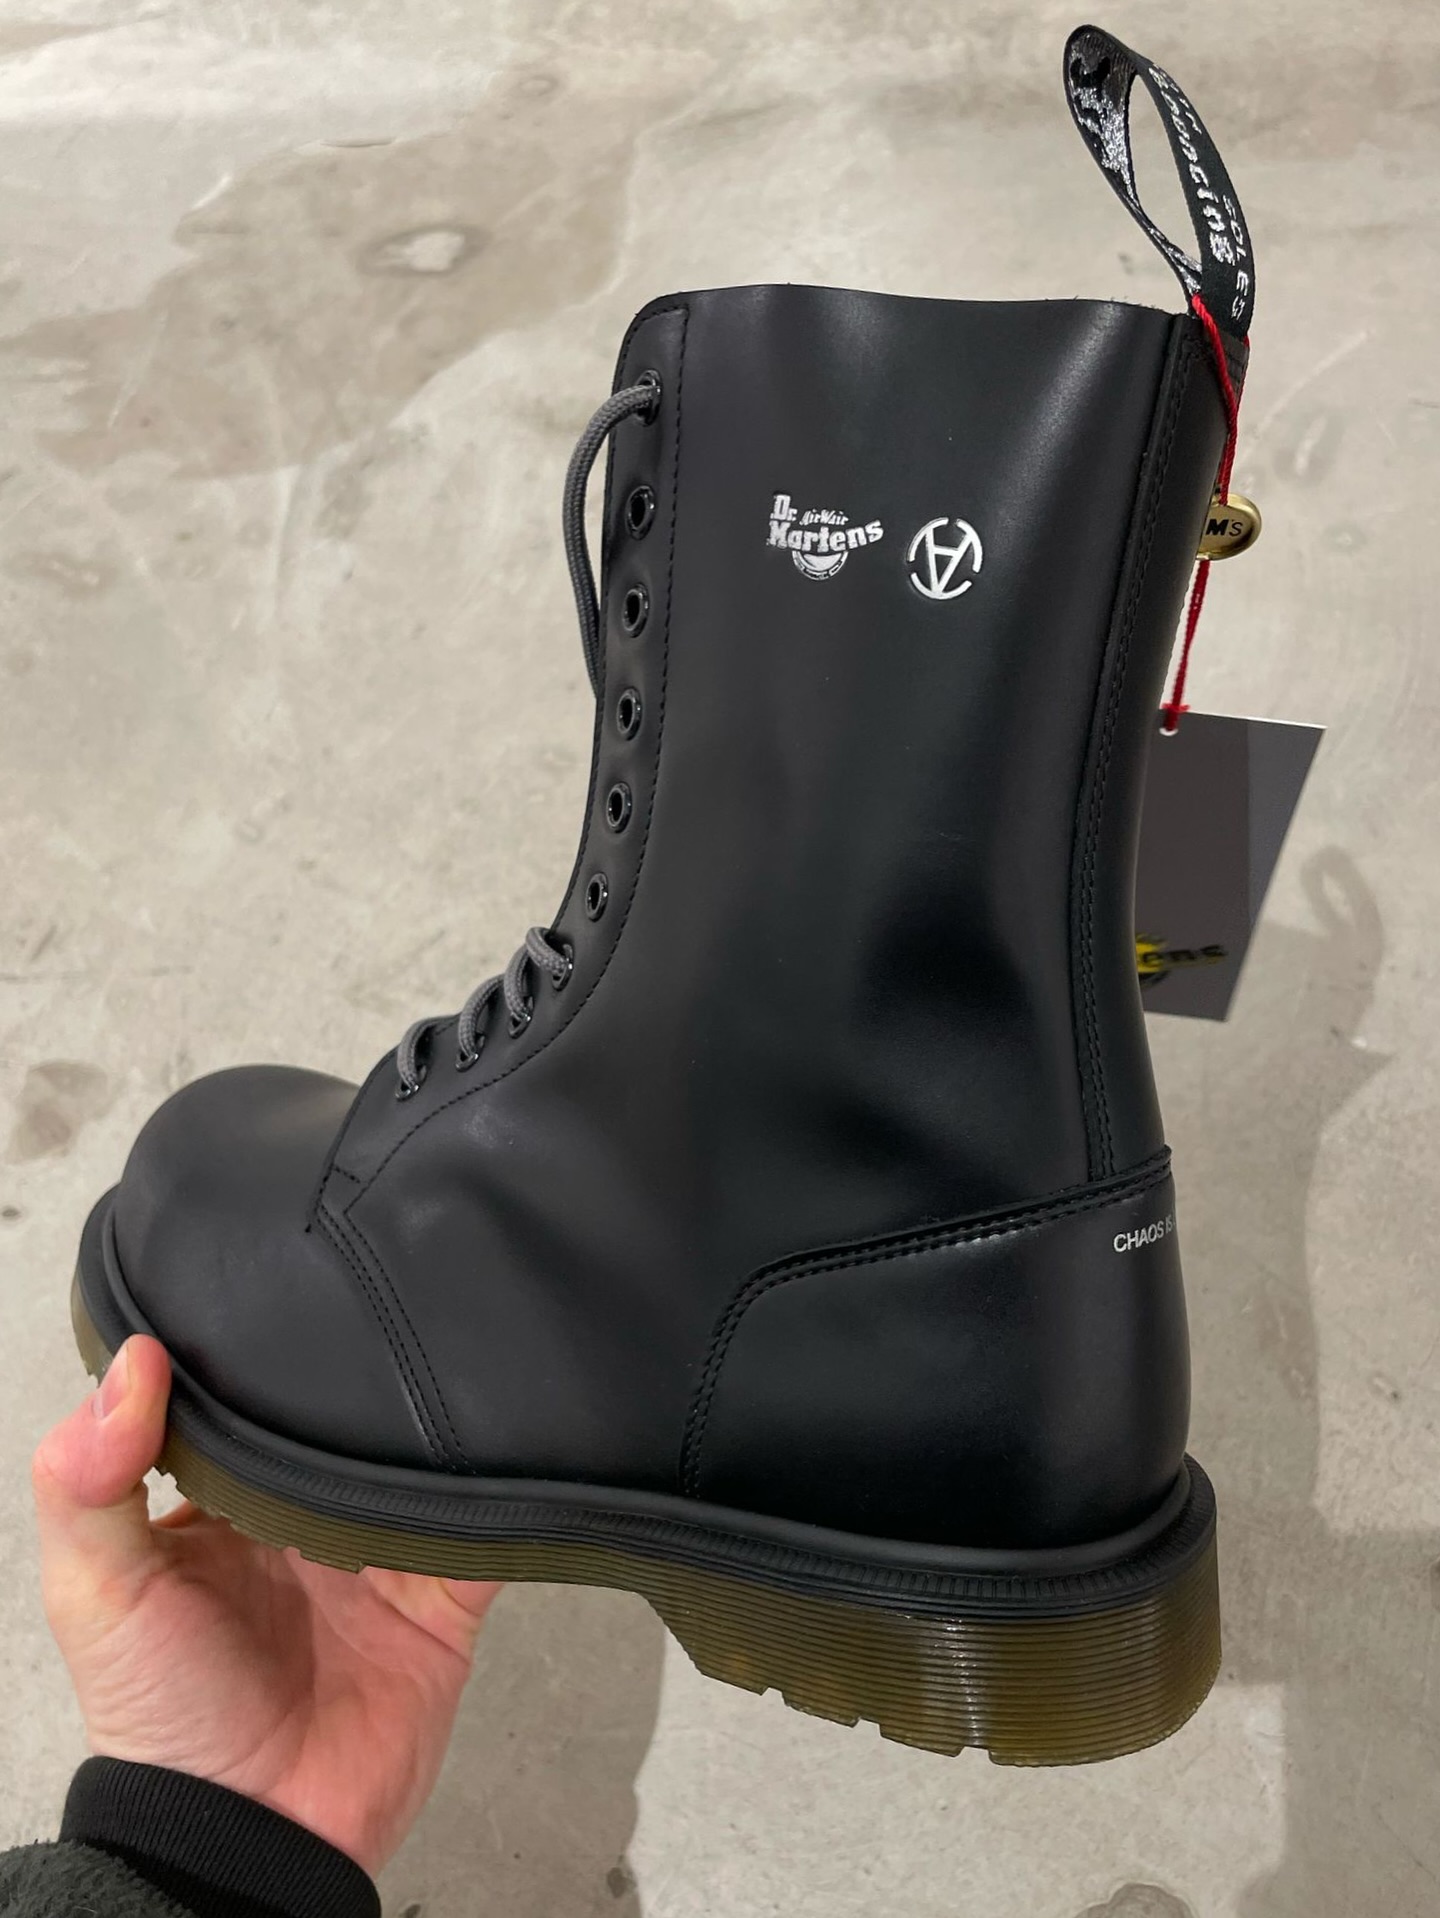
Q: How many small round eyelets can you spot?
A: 10